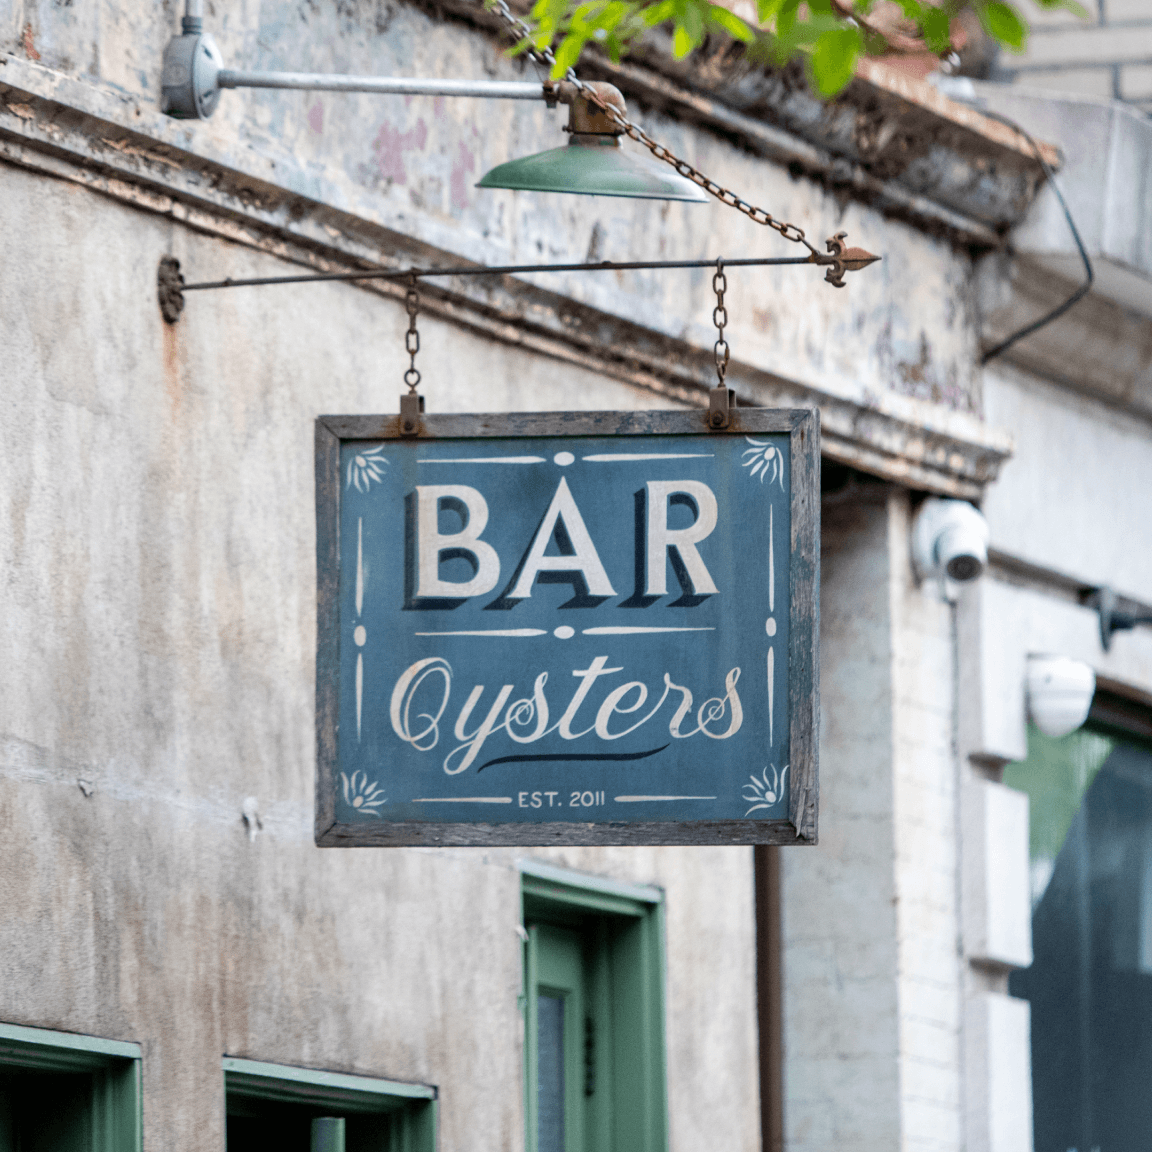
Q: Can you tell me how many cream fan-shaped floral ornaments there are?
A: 4